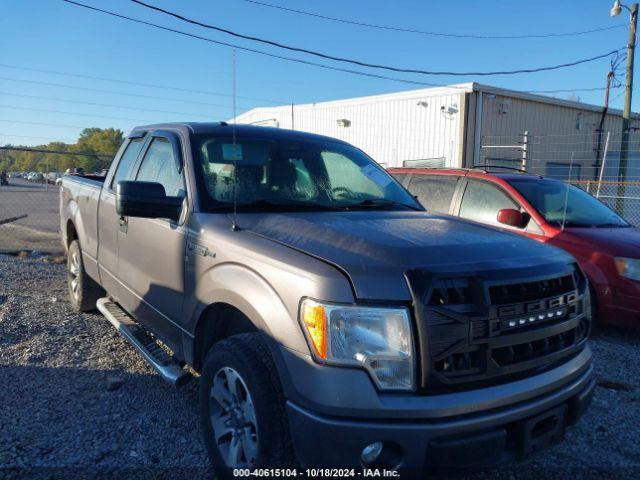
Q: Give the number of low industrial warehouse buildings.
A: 1